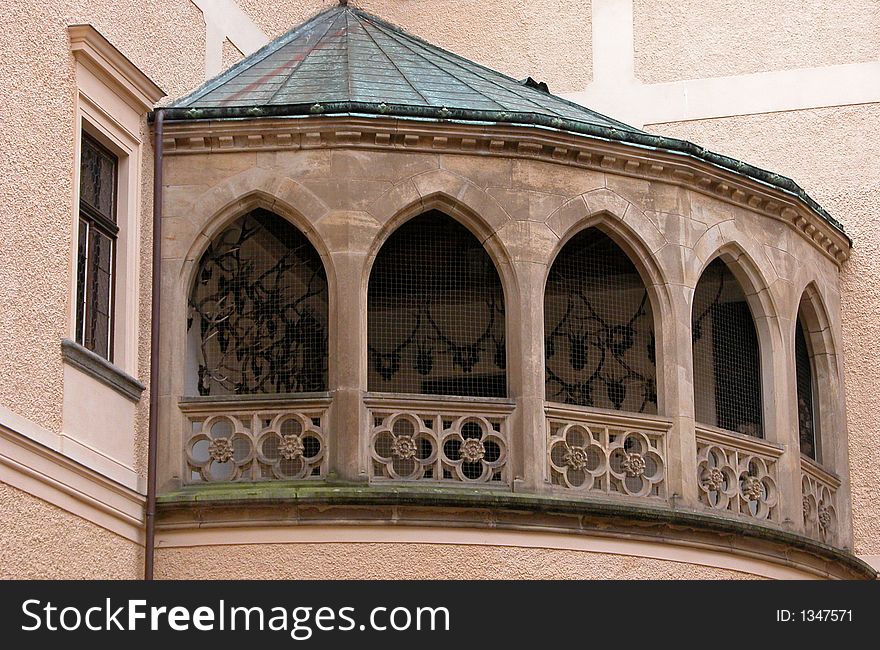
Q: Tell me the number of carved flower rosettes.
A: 10